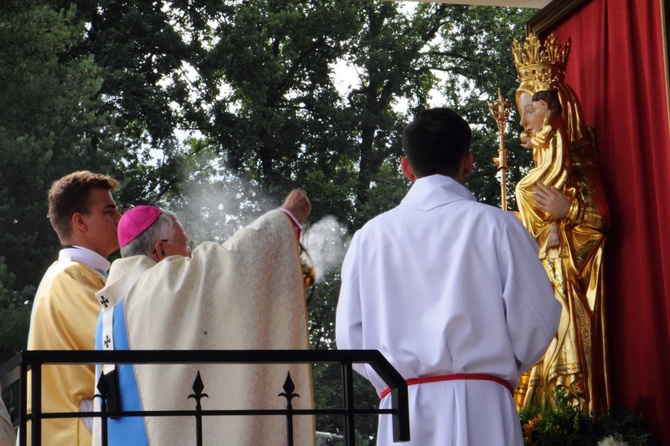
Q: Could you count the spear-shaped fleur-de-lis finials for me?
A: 3